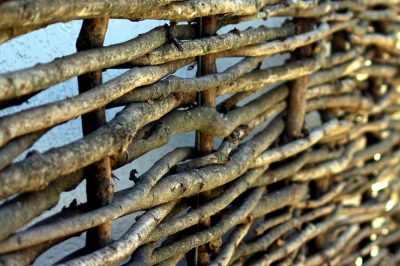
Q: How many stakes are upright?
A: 3